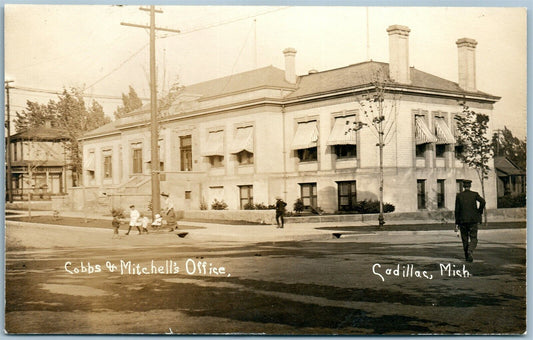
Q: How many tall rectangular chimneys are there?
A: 3